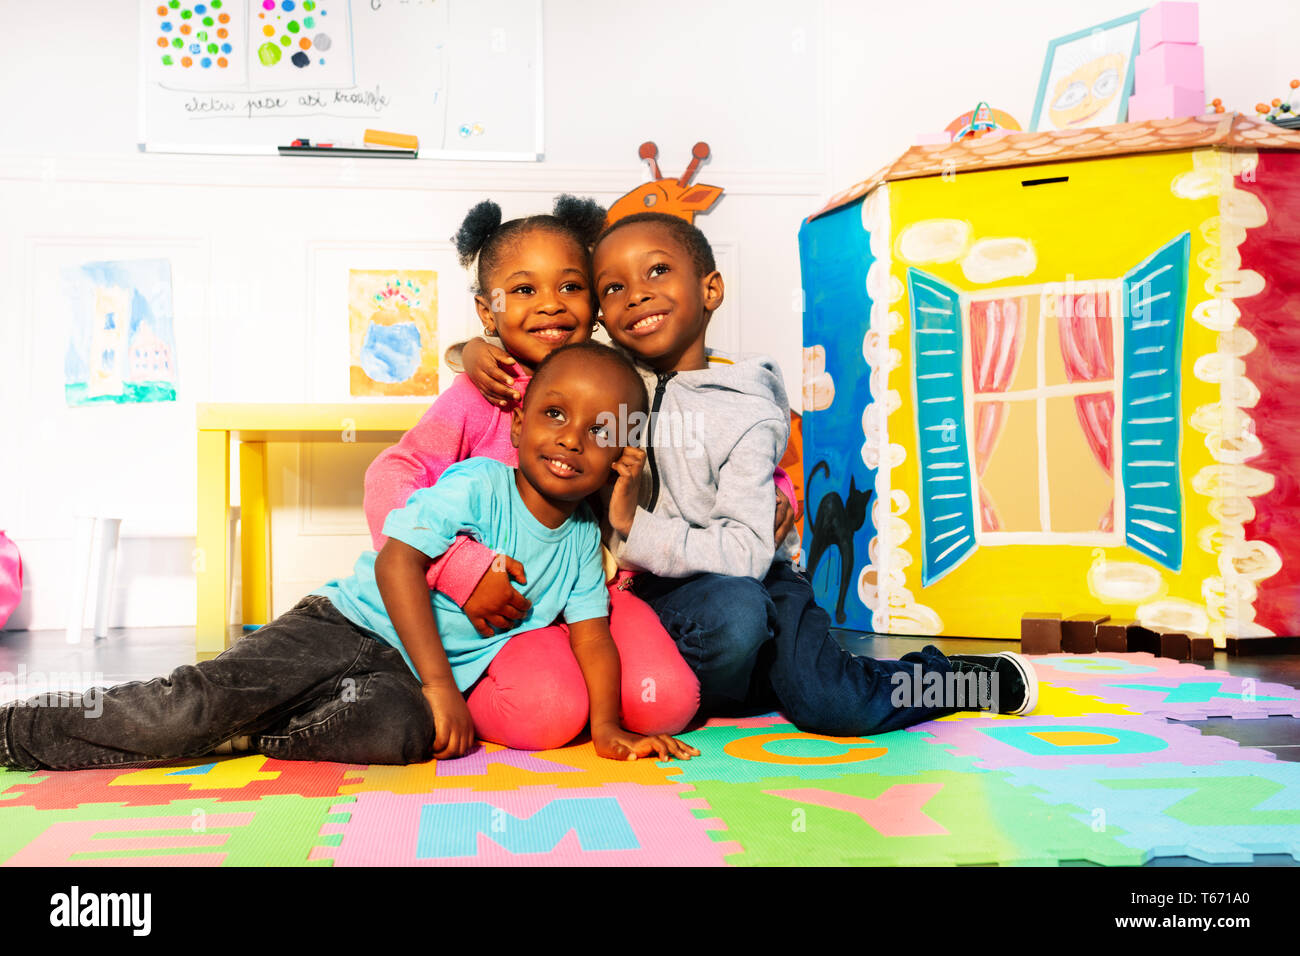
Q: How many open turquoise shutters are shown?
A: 2